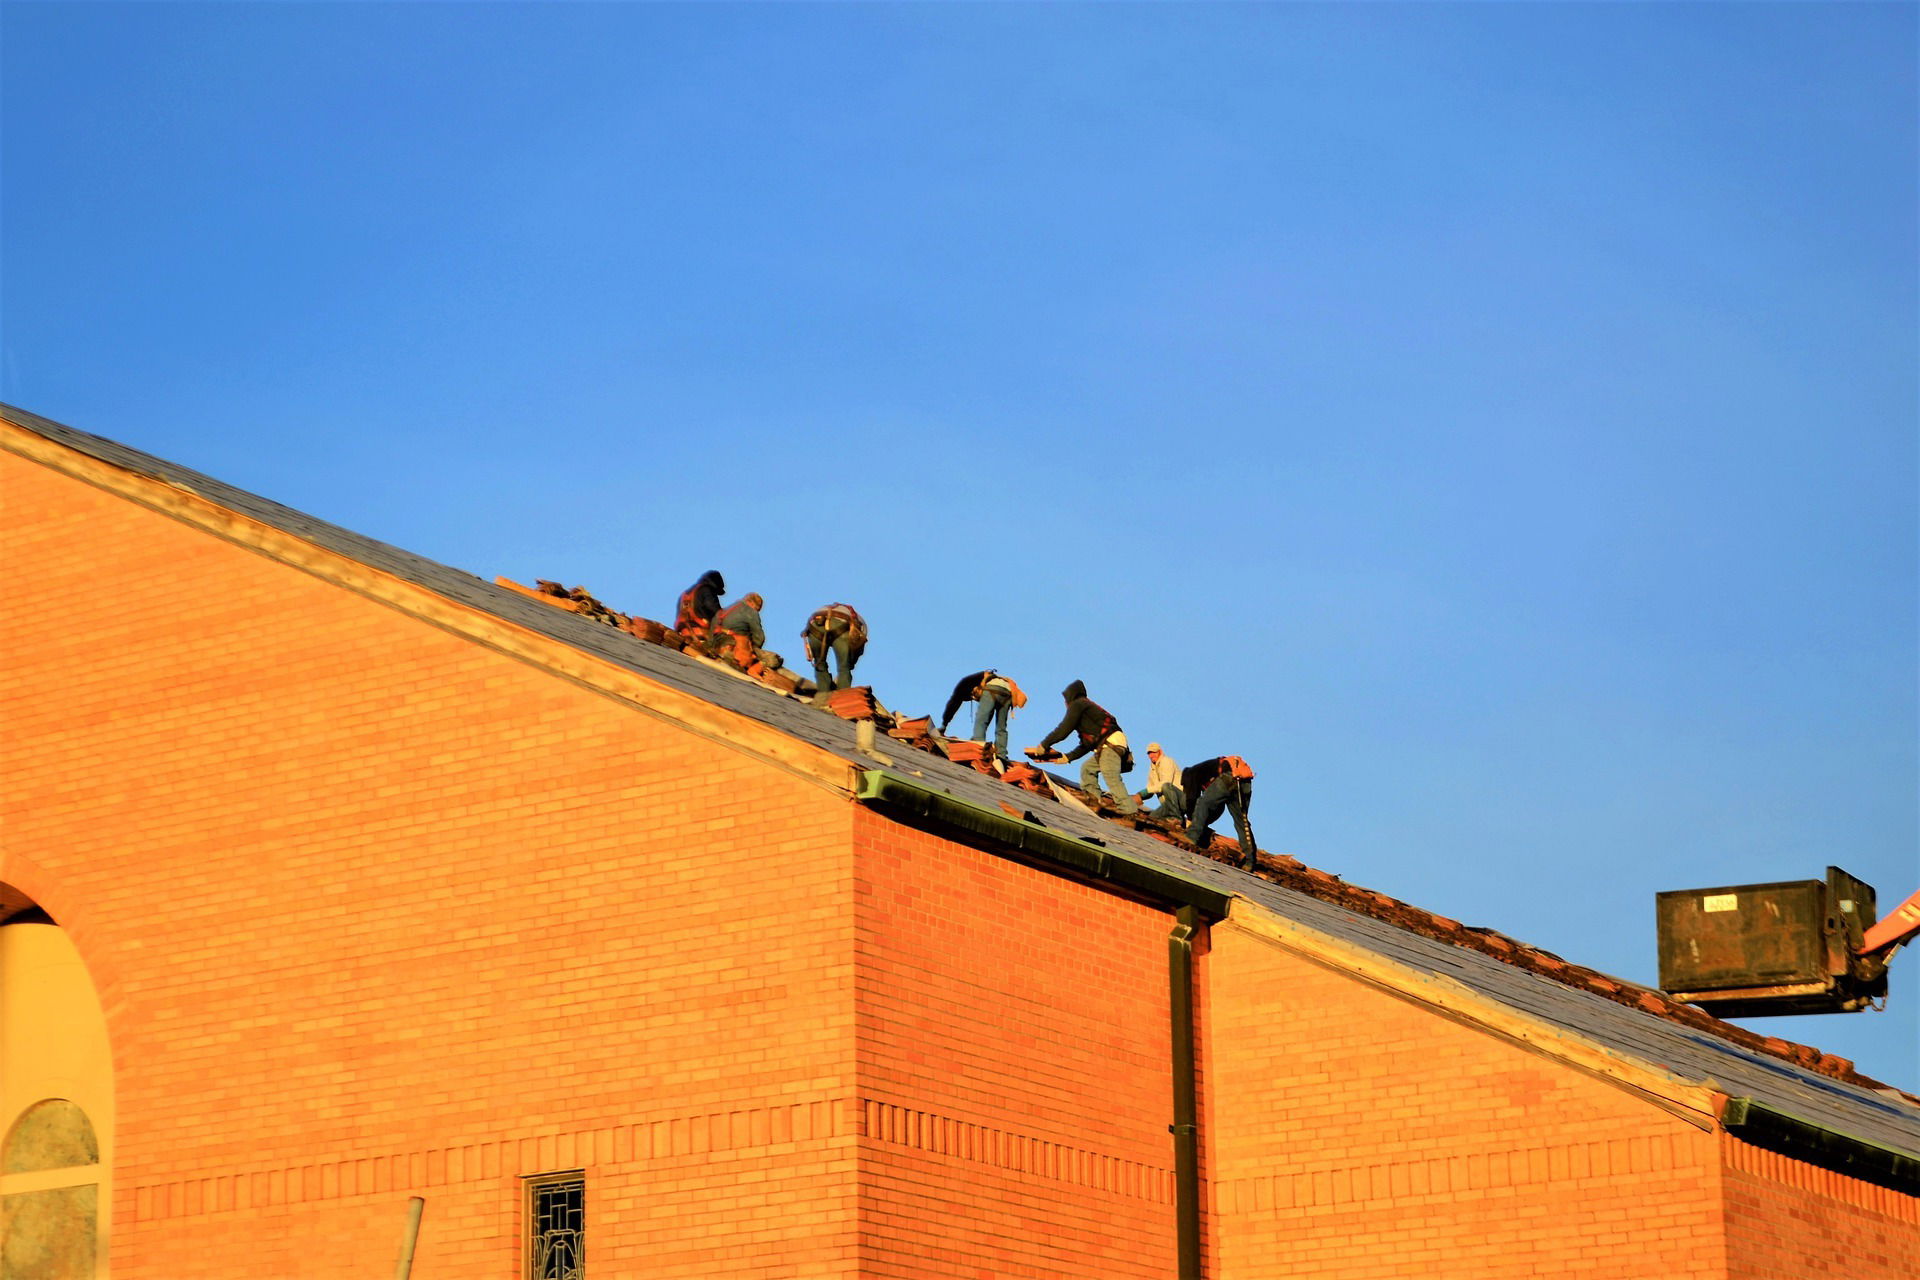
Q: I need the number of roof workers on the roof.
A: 7